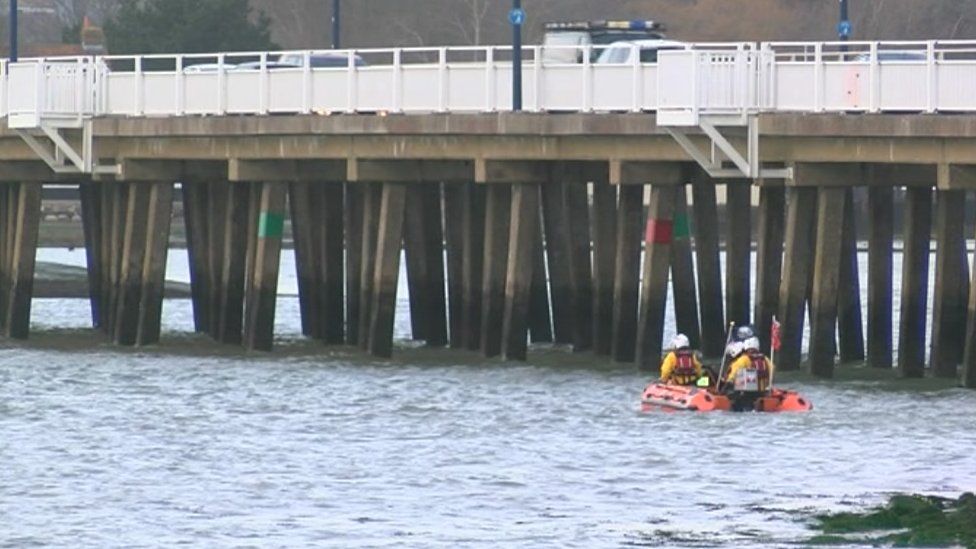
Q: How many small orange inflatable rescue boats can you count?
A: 1